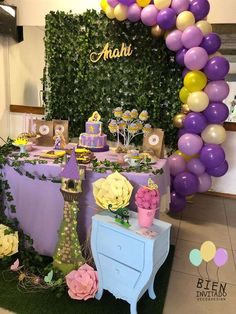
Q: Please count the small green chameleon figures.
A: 1